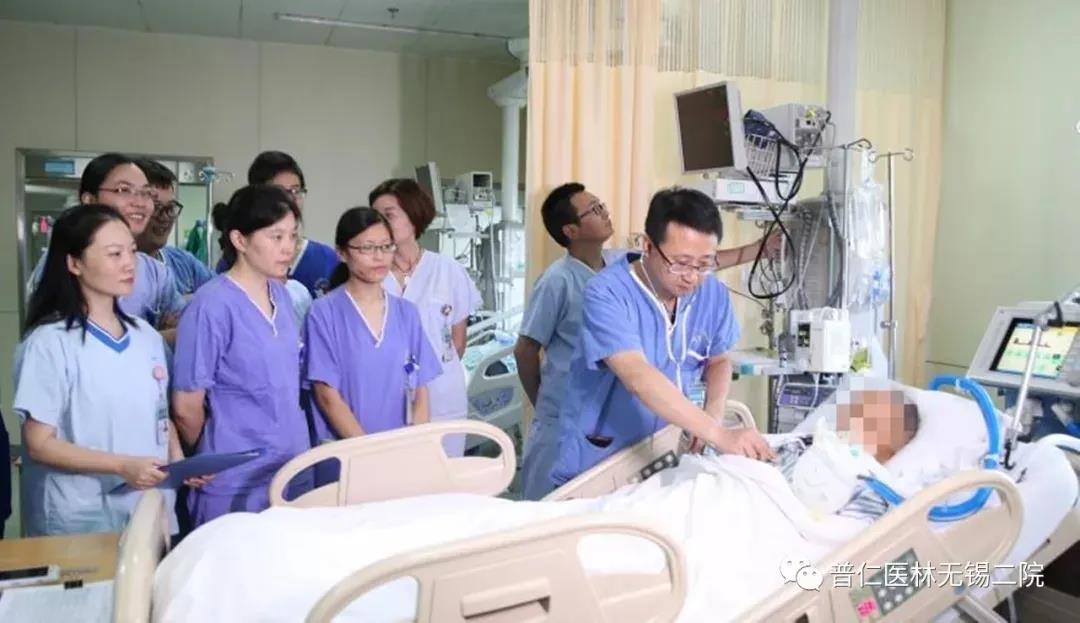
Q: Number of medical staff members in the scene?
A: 9